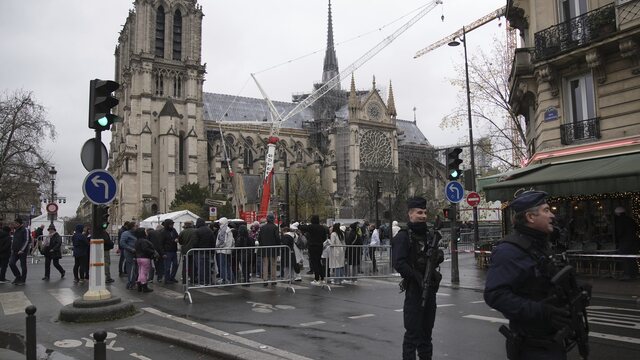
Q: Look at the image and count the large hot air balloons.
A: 0